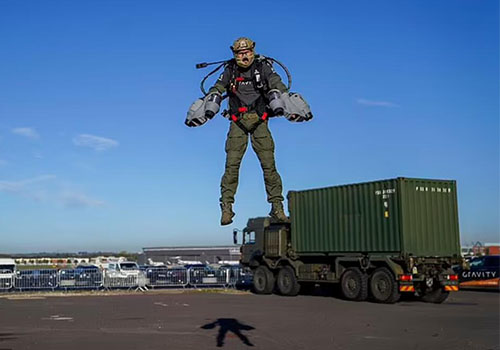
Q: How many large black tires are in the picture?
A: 5